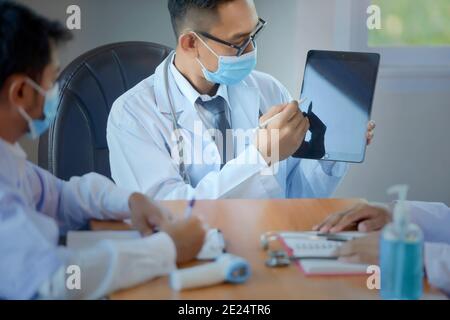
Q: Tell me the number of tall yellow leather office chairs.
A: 0